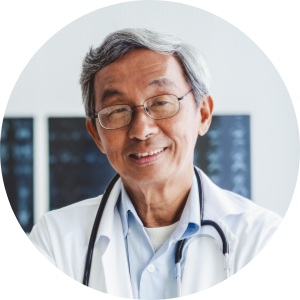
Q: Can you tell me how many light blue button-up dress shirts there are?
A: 1